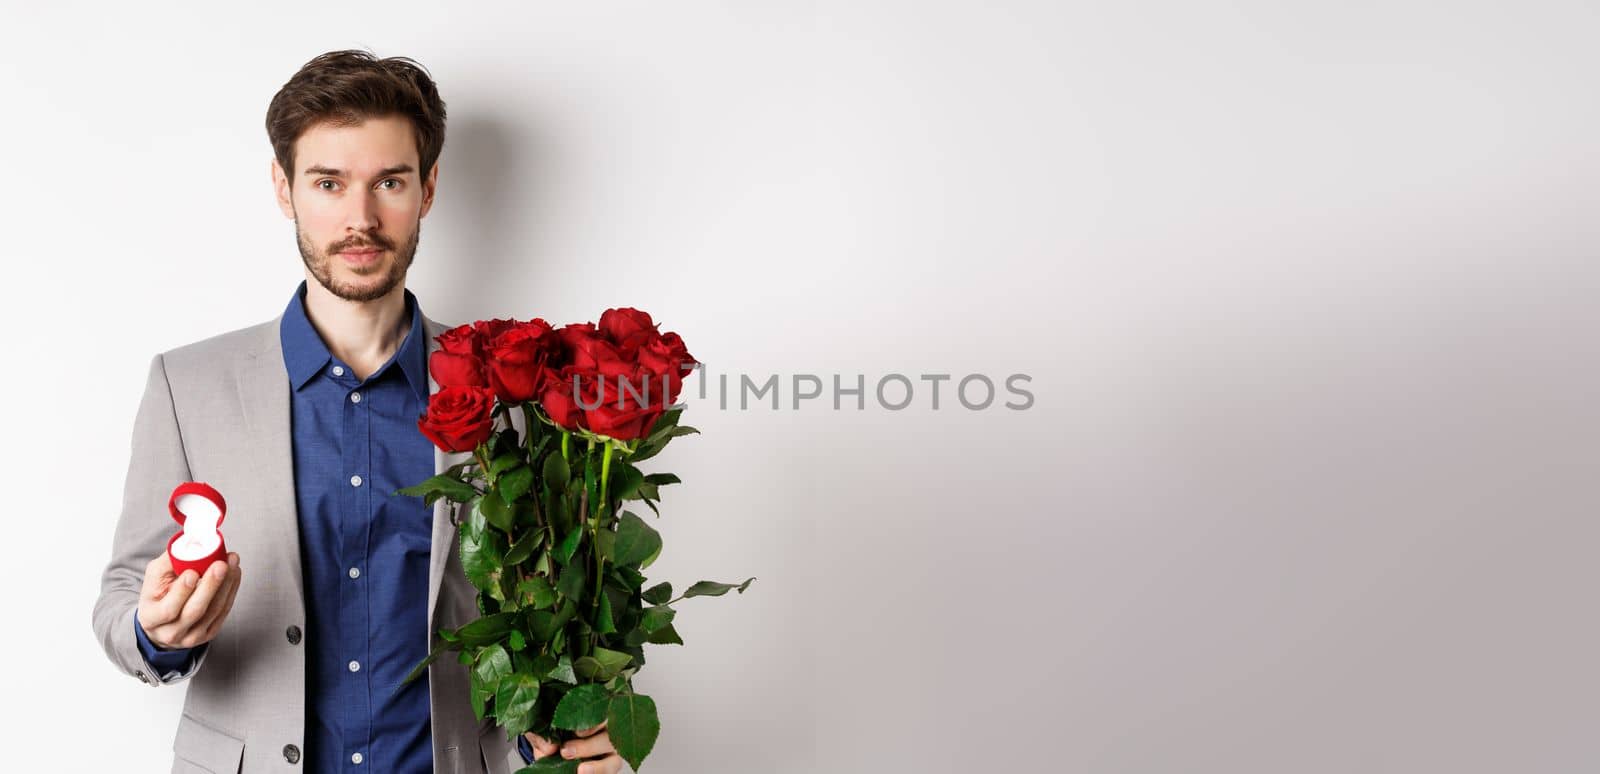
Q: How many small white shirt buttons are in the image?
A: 6